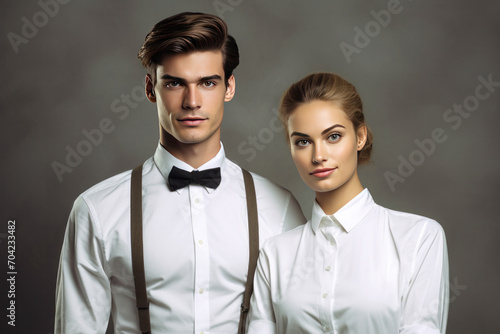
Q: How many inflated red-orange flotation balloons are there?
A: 0